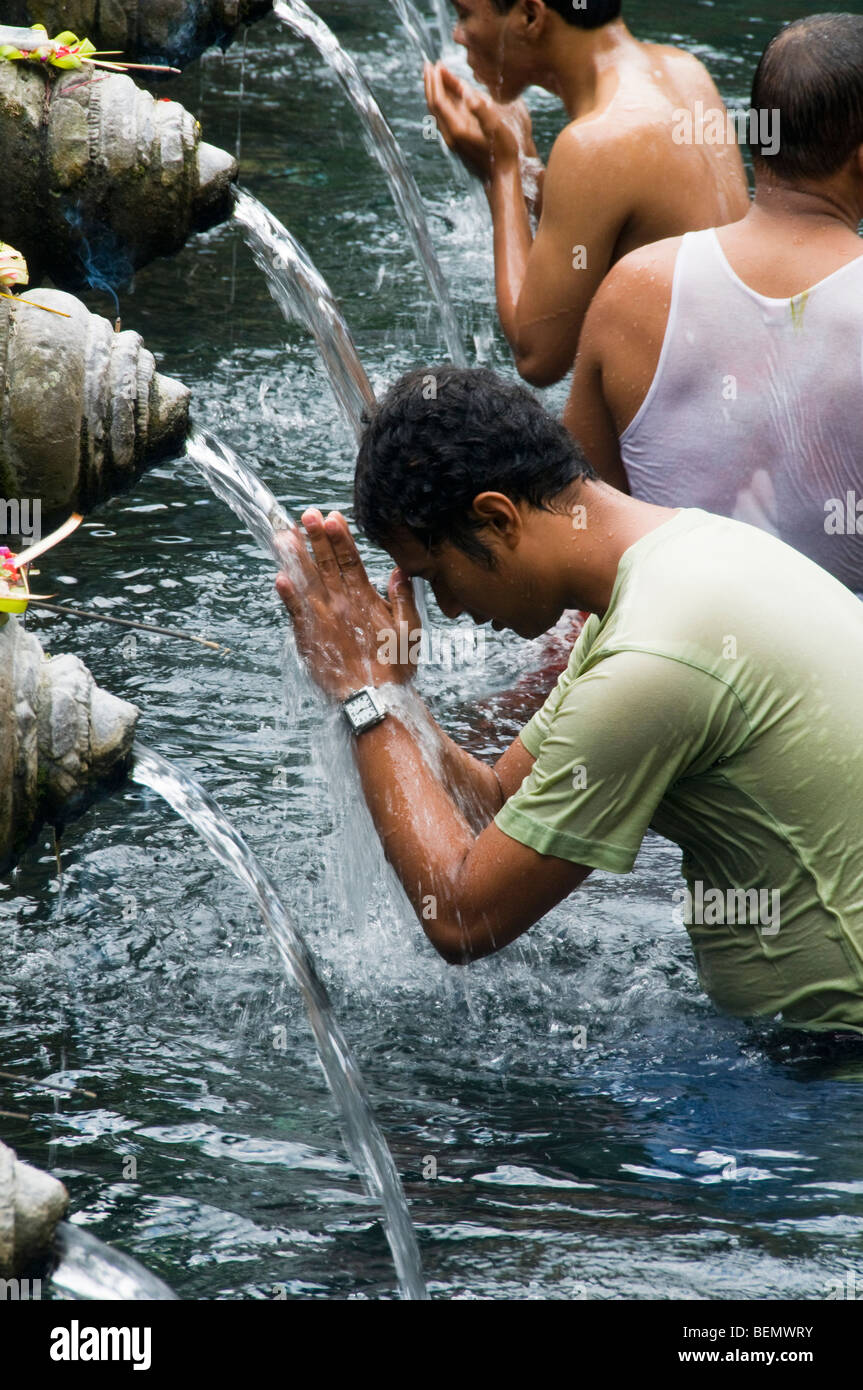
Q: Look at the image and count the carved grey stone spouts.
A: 5